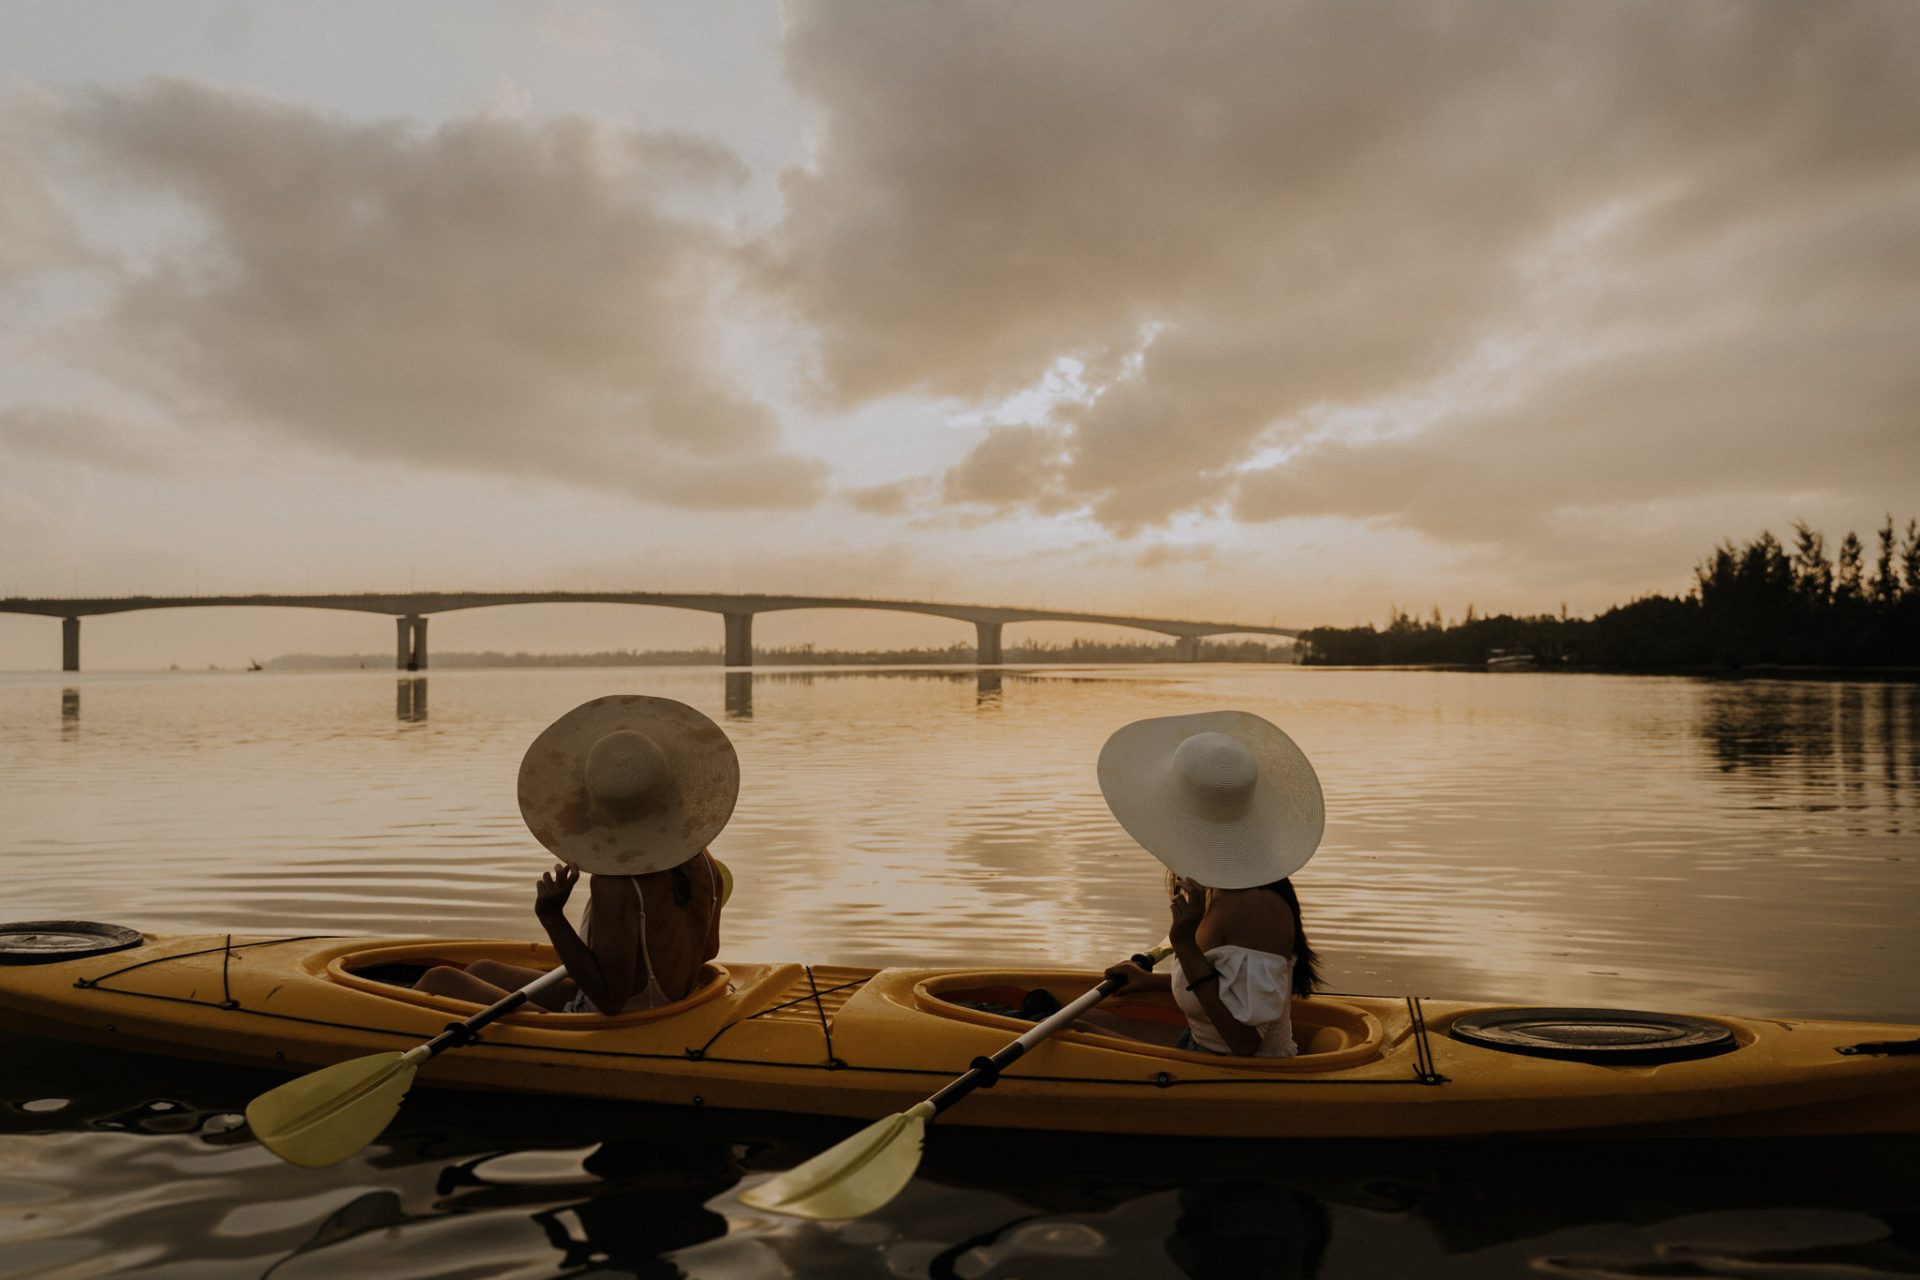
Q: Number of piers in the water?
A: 5